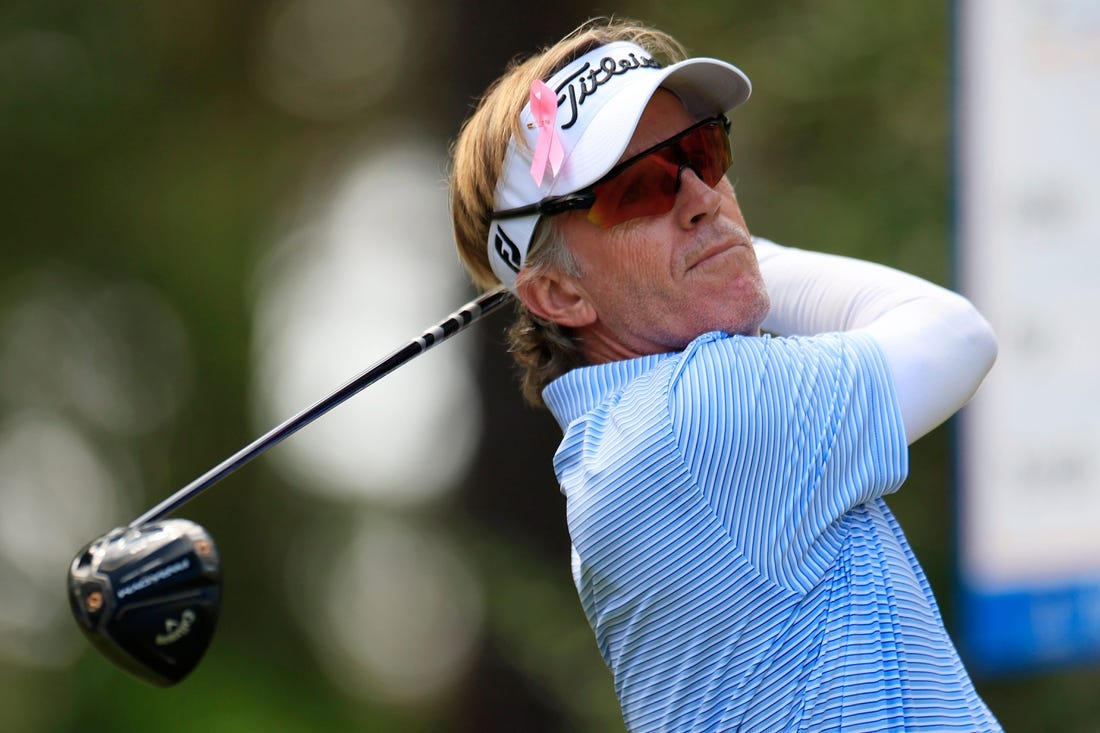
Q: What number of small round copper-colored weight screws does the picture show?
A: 2